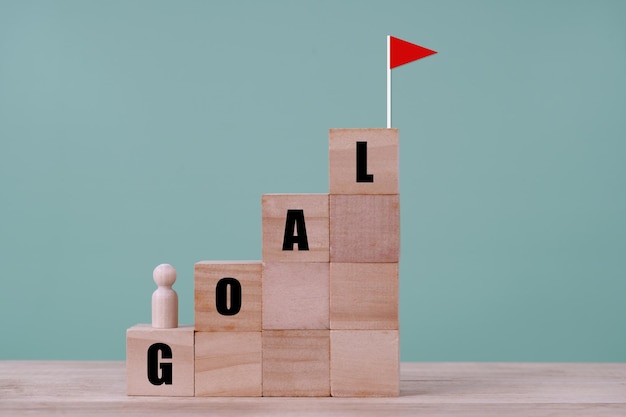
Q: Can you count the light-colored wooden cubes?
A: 10